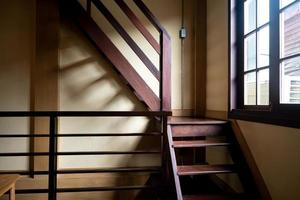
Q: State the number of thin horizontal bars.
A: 4